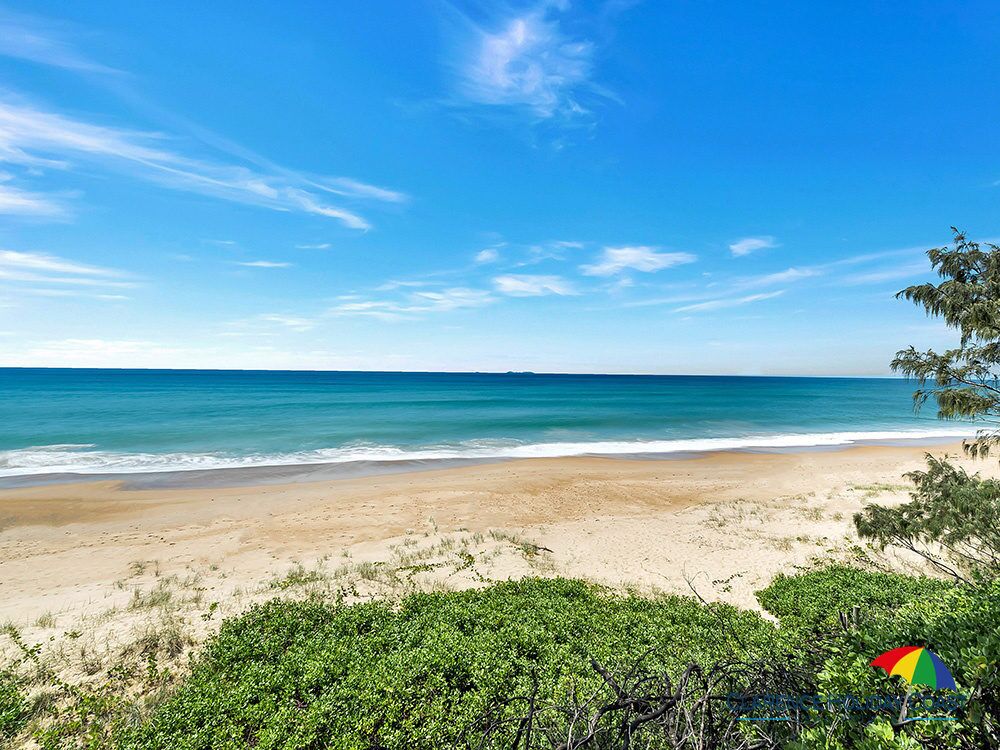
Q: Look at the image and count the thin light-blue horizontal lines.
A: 2